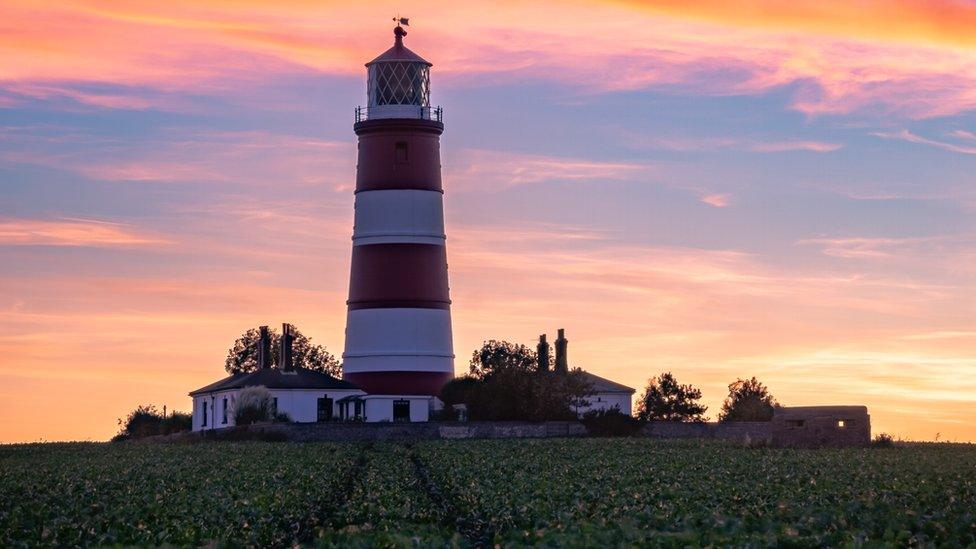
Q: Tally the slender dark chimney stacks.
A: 4